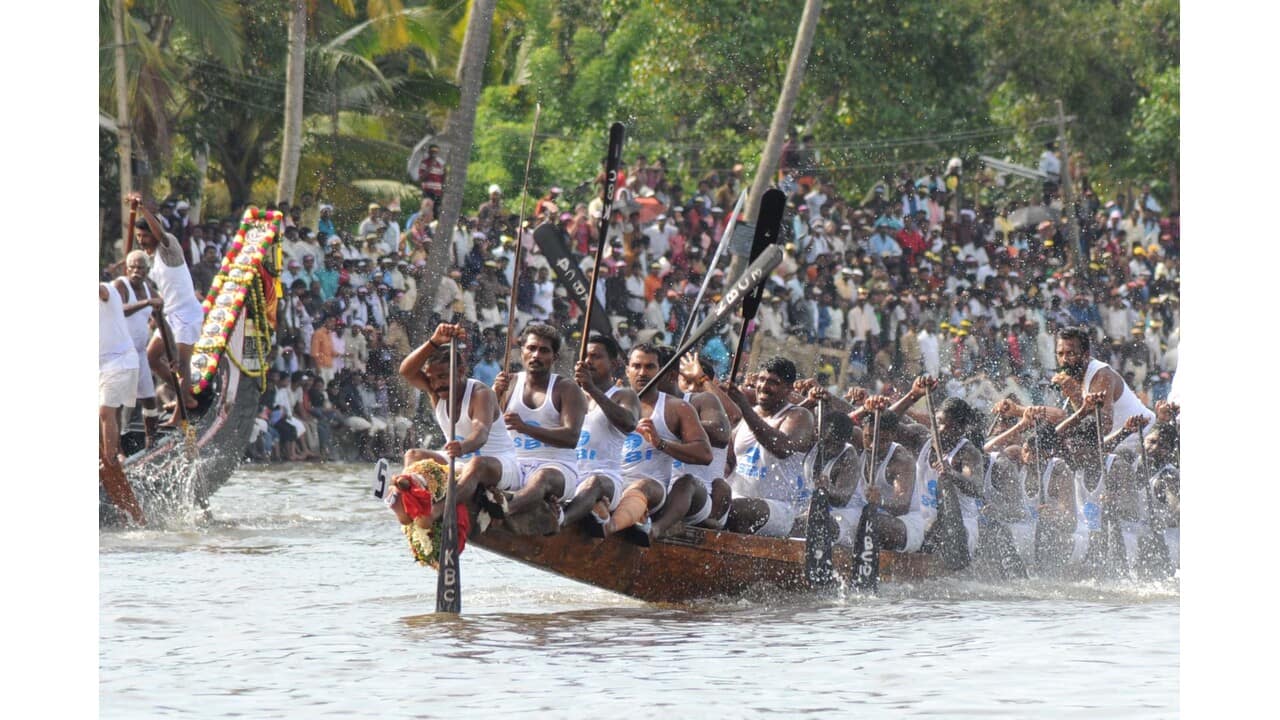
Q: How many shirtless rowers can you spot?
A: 0